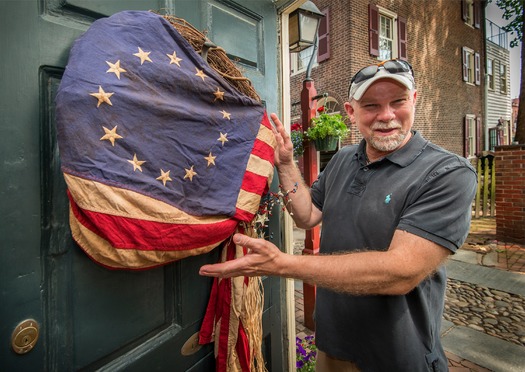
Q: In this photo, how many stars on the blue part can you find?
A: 13